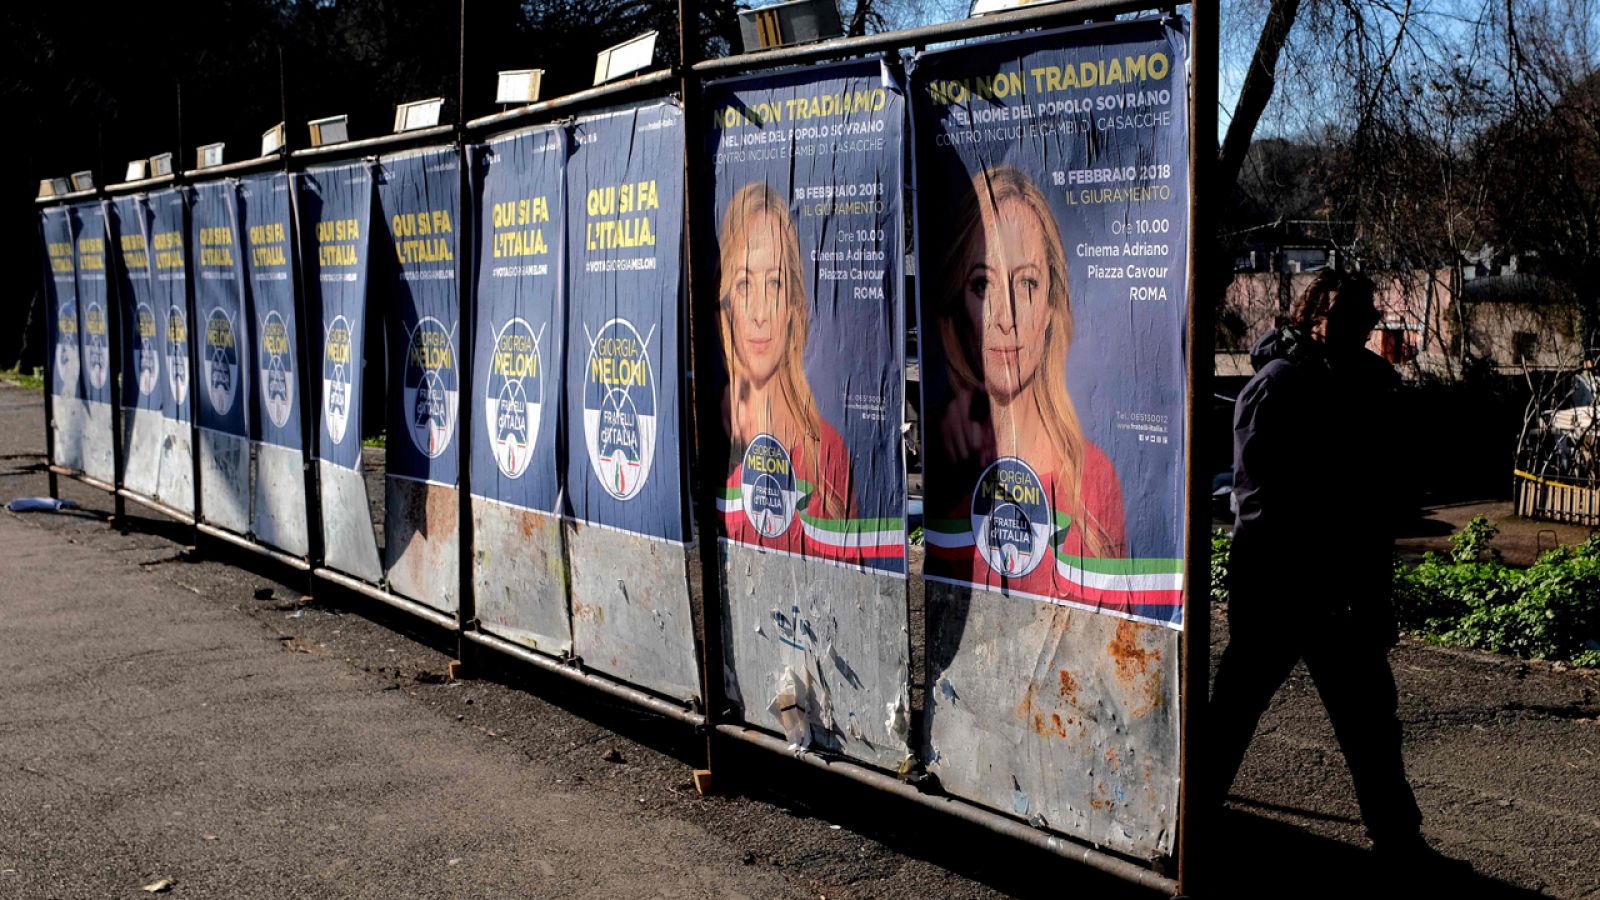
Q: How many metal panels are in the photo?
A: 12